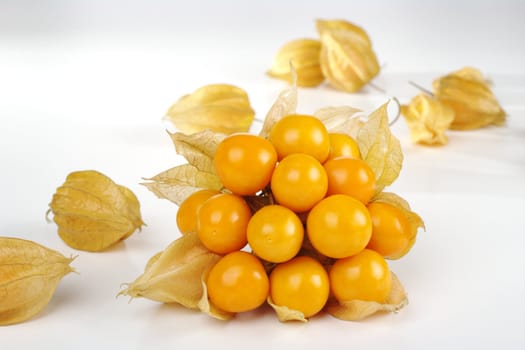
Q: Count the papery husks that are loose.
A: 7